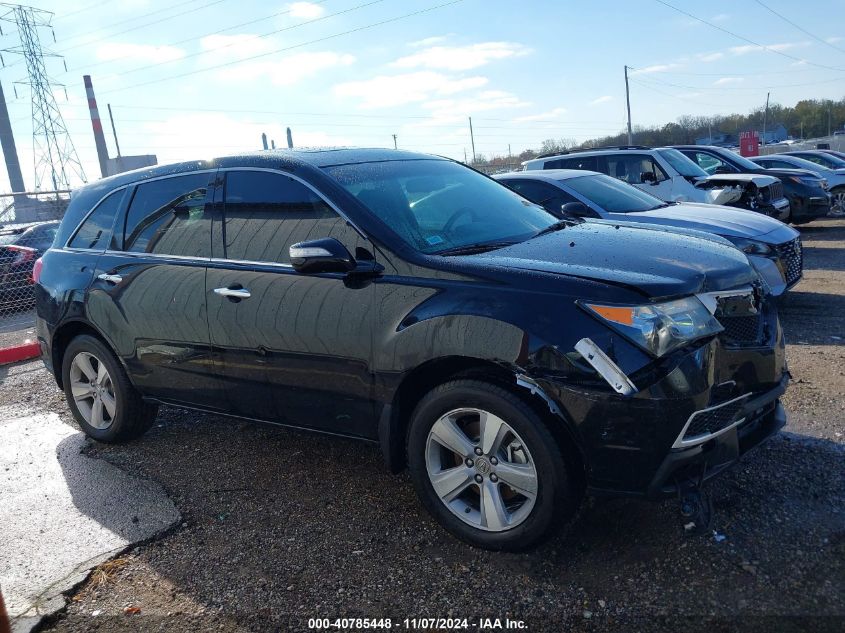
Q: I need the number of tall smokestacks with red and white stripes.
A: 1